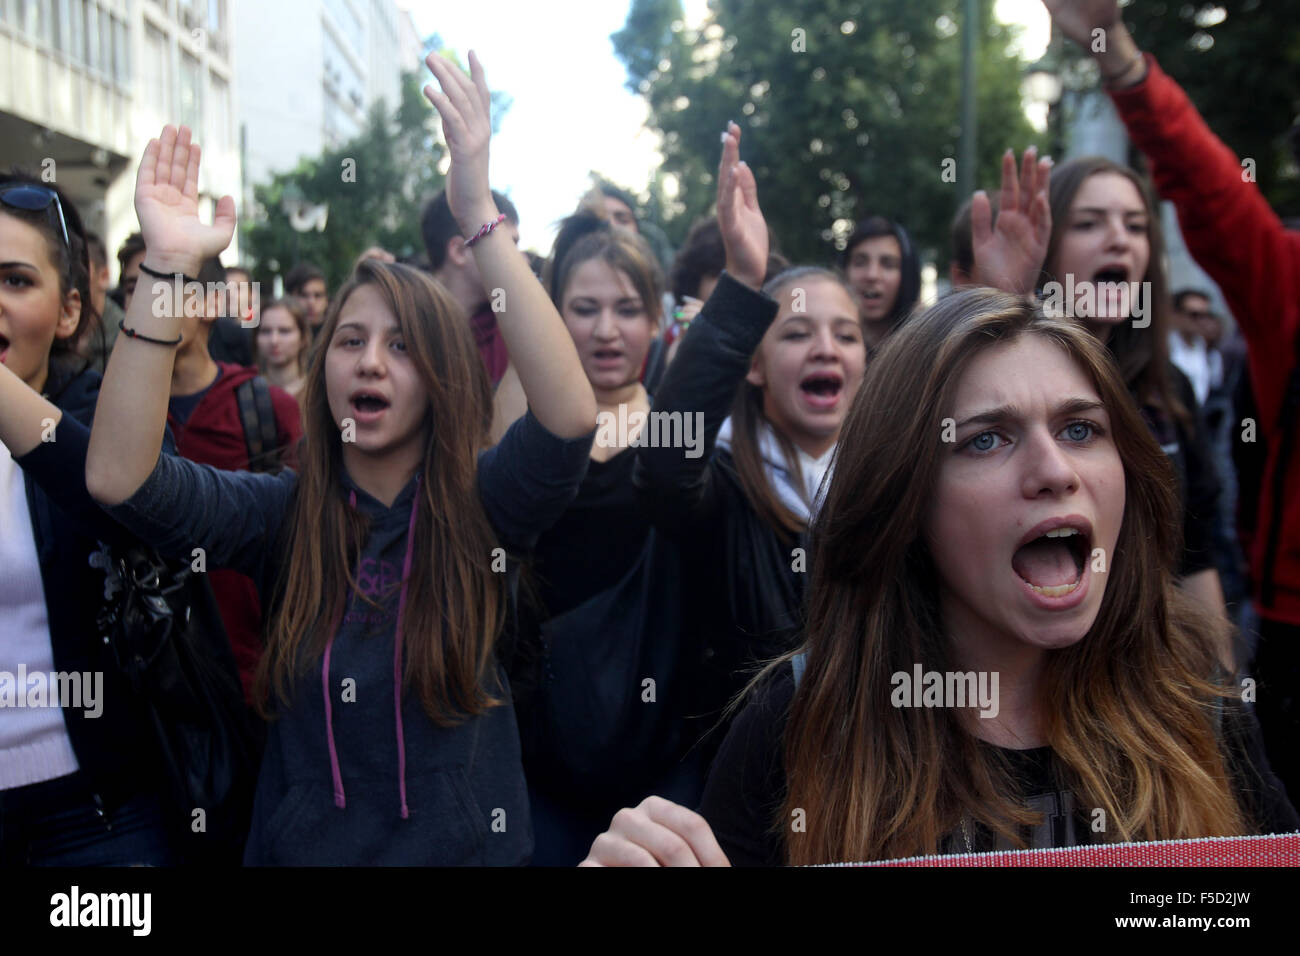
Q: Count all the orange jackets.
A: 0